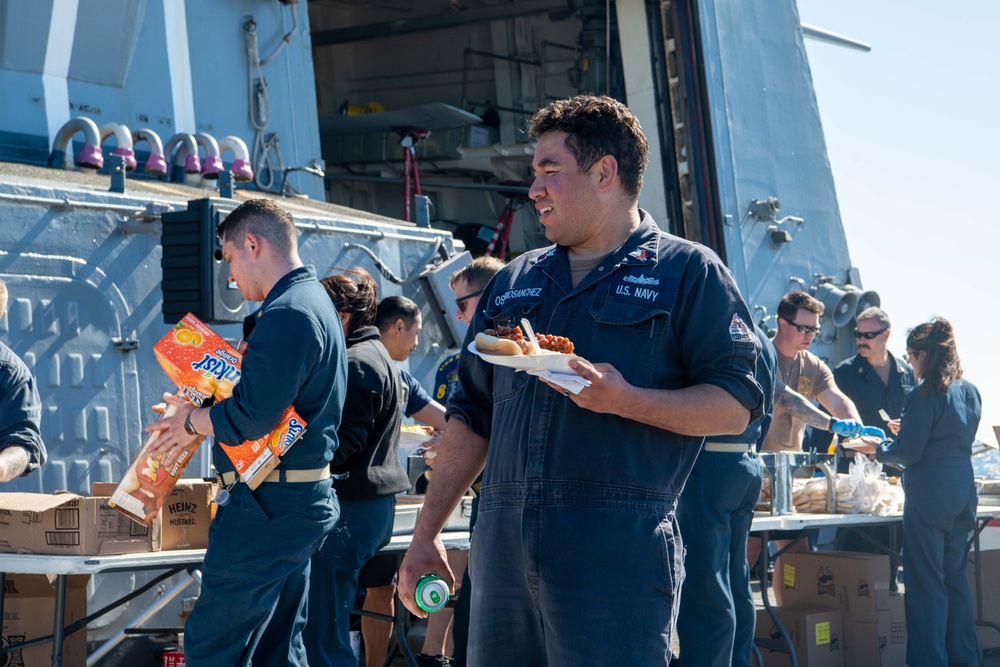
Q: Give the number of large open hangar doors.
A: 1